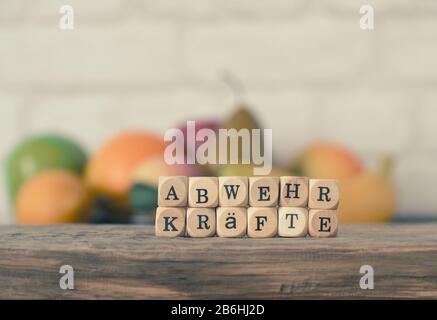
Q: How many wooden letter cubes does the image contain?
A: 12